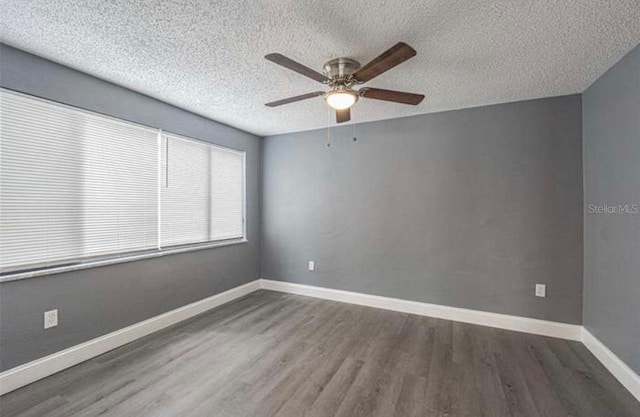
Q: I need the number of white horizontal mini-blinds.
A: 2